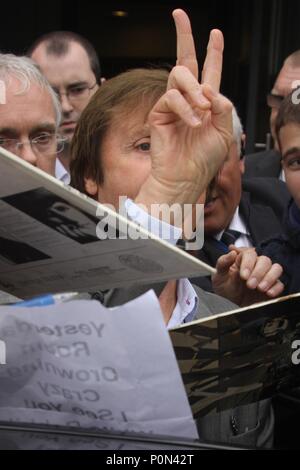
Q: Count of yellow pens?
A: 0